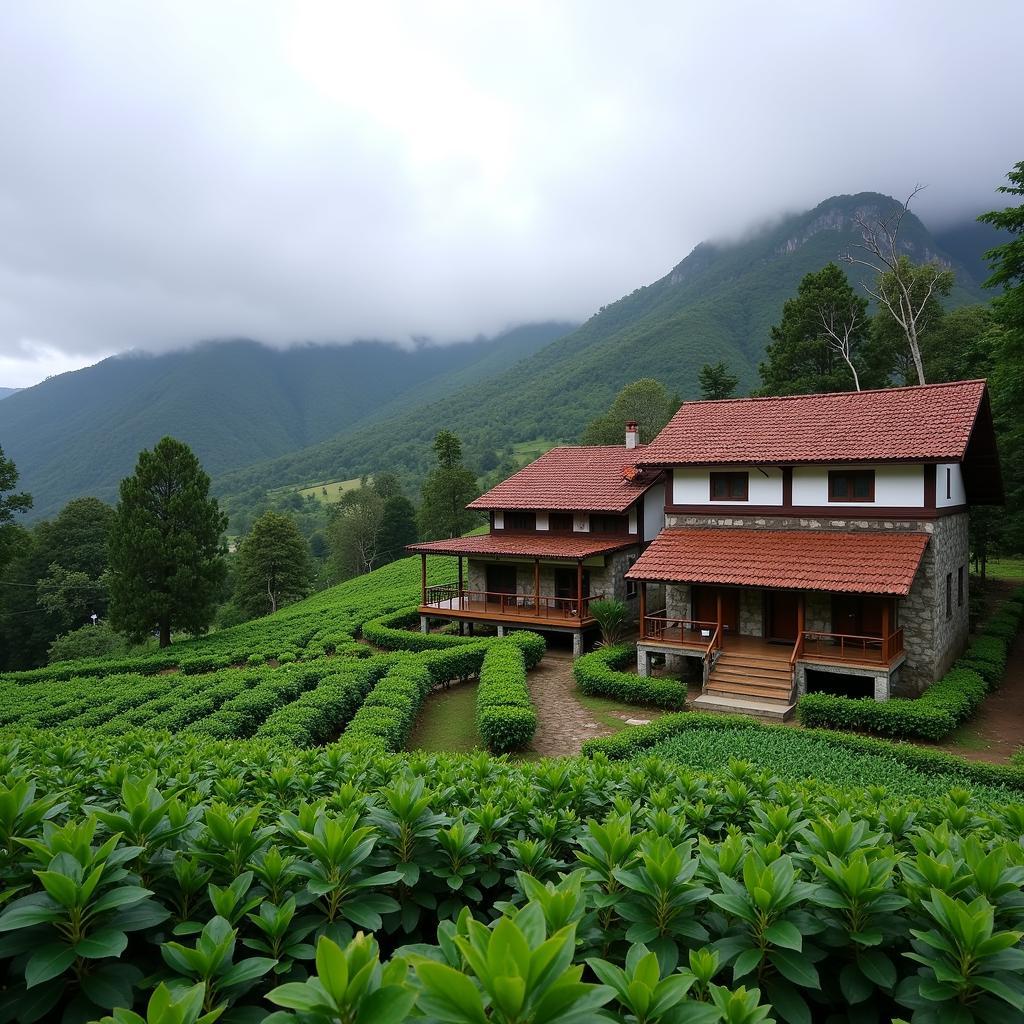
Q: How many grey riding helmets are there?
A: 0